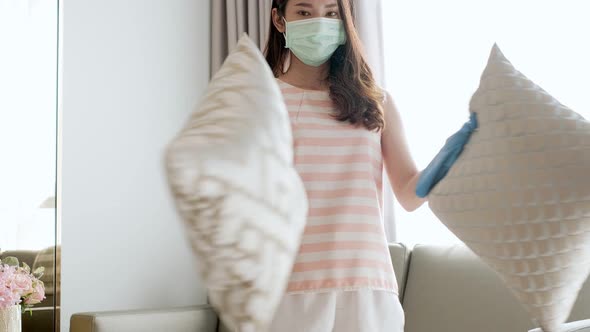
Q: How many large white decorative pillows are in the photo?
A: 2